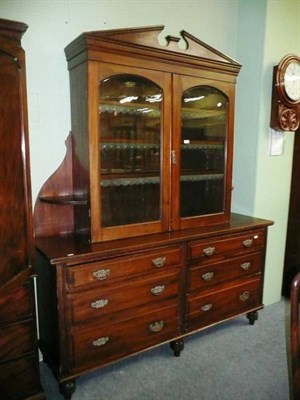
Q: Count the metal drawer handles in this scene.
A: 12